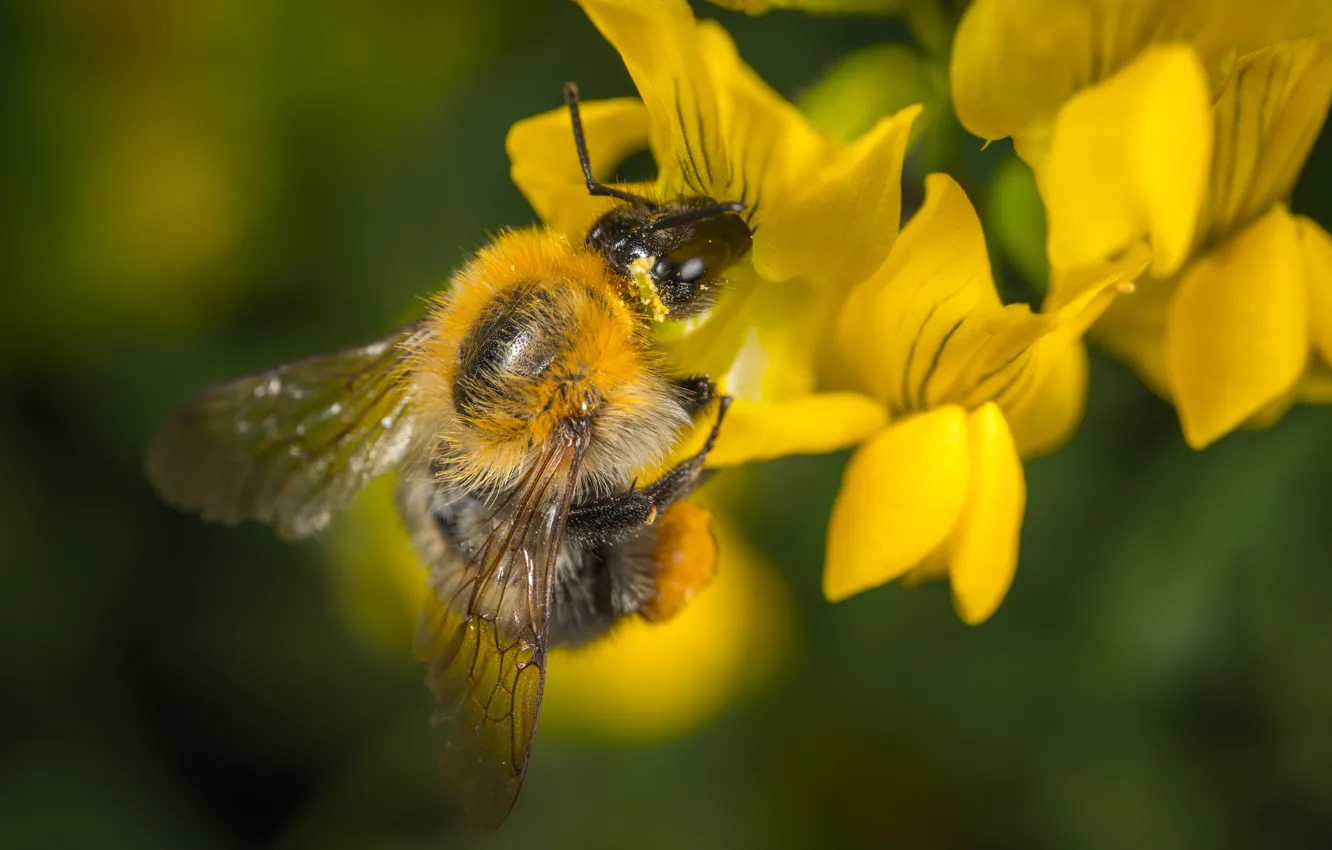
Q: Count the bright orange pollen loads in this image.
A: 1